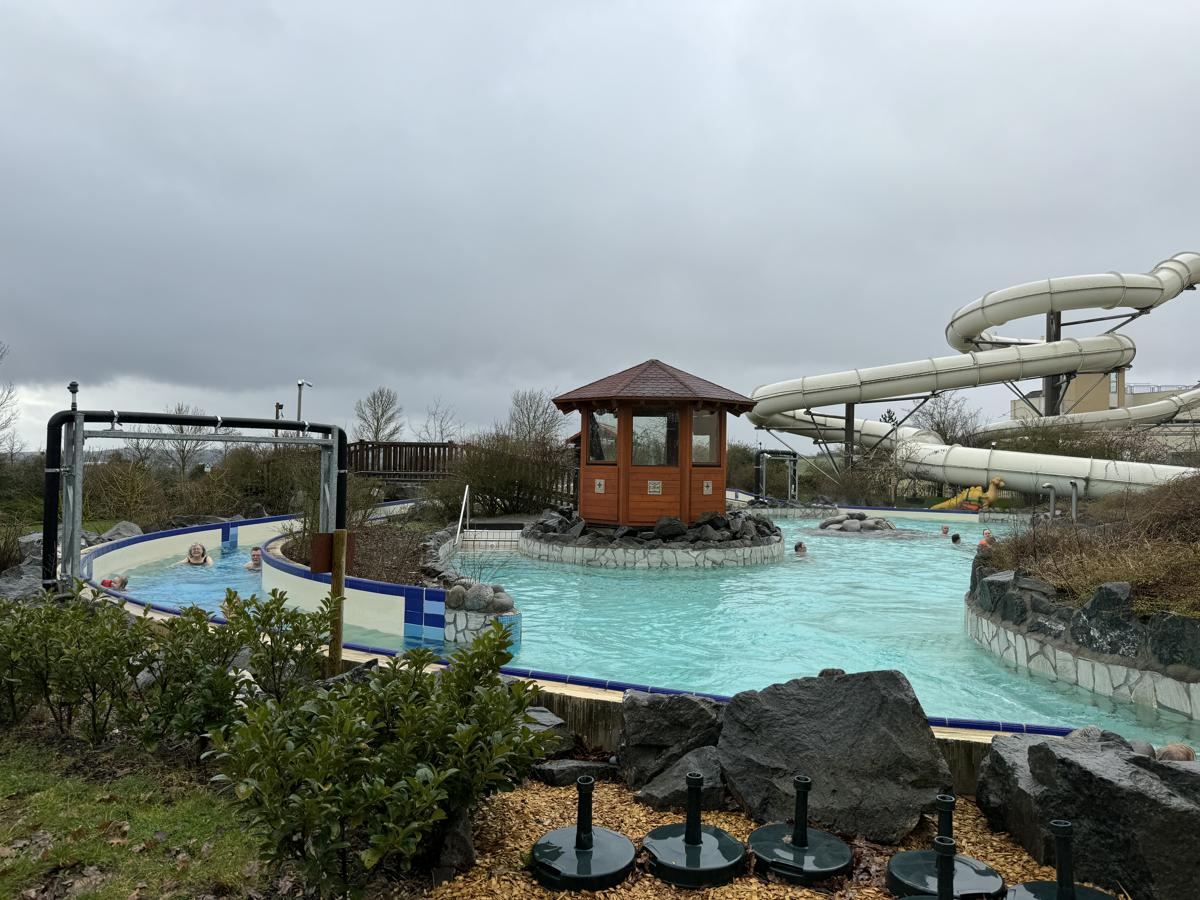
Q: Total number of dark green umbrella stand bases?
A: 6